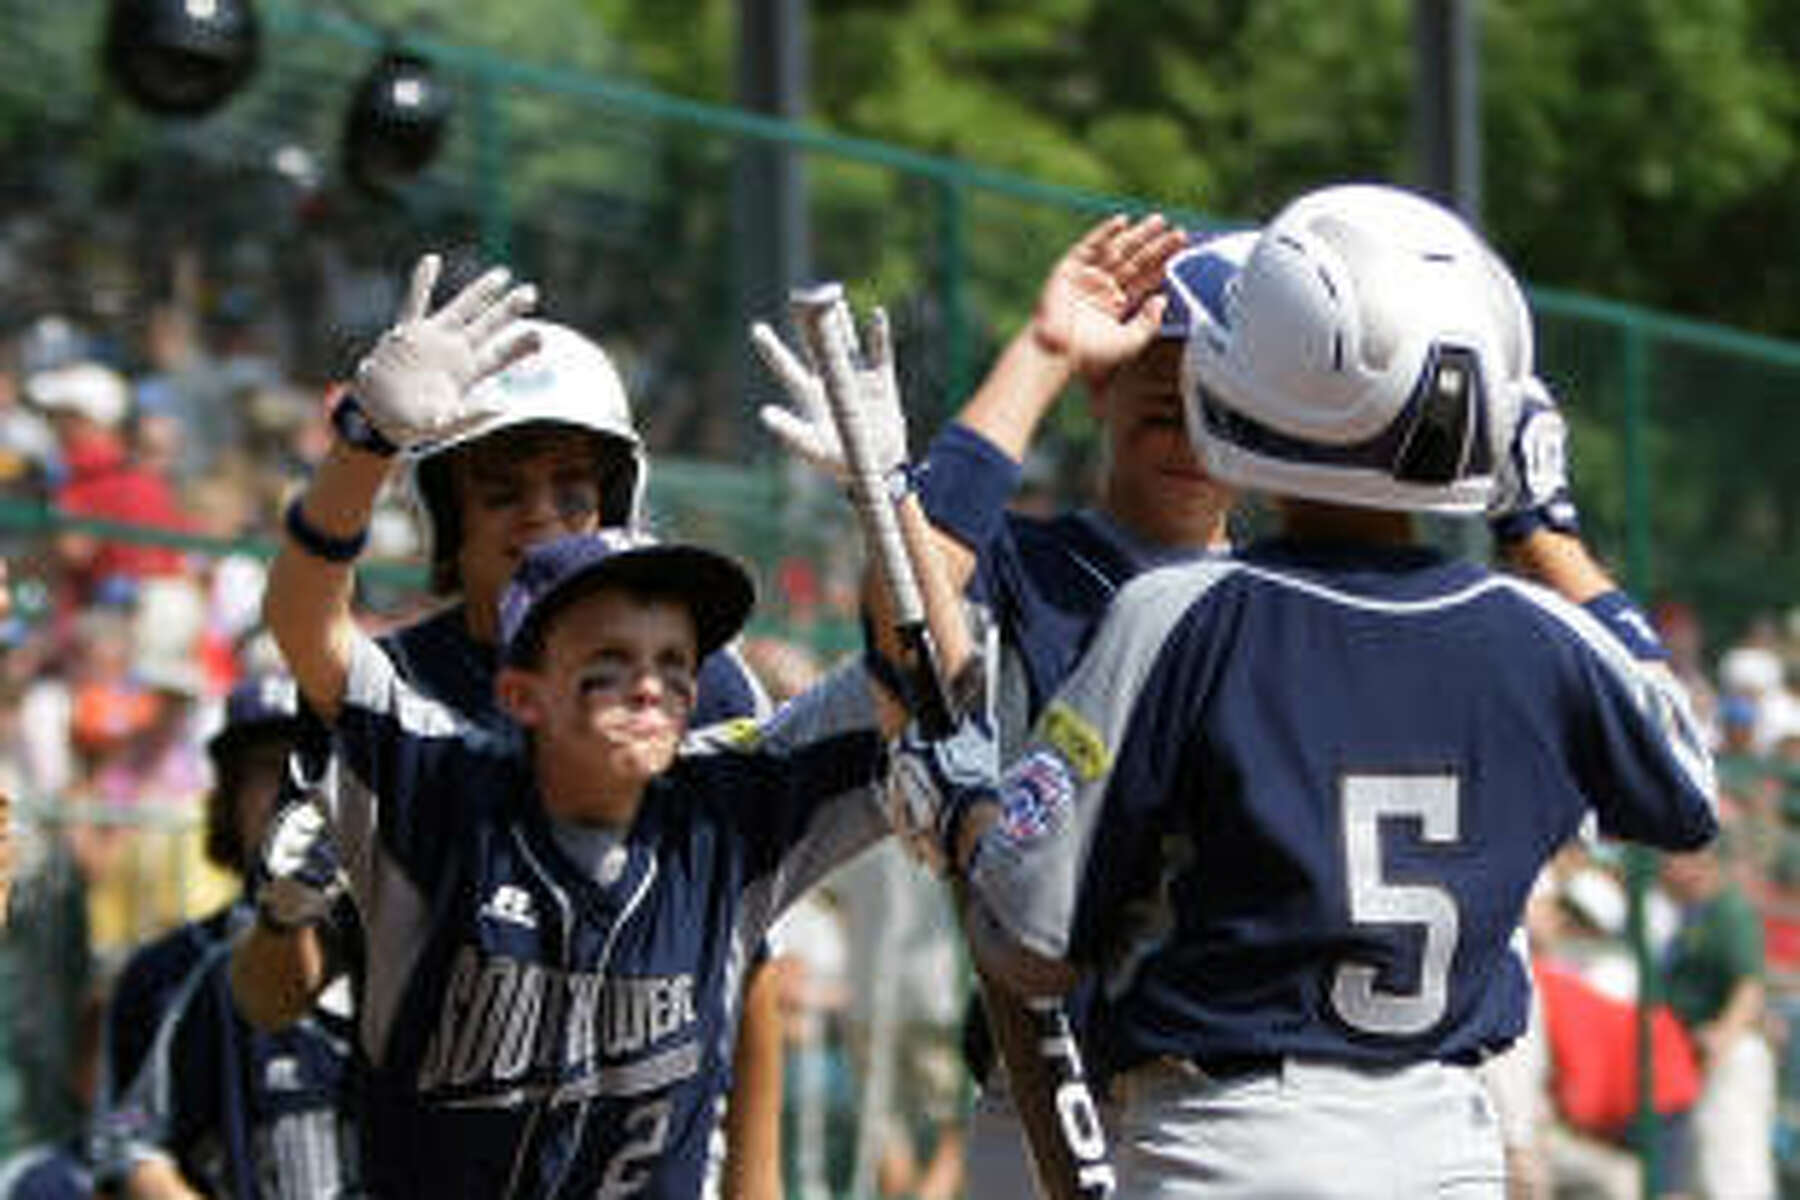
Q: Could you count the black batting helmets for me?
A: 2